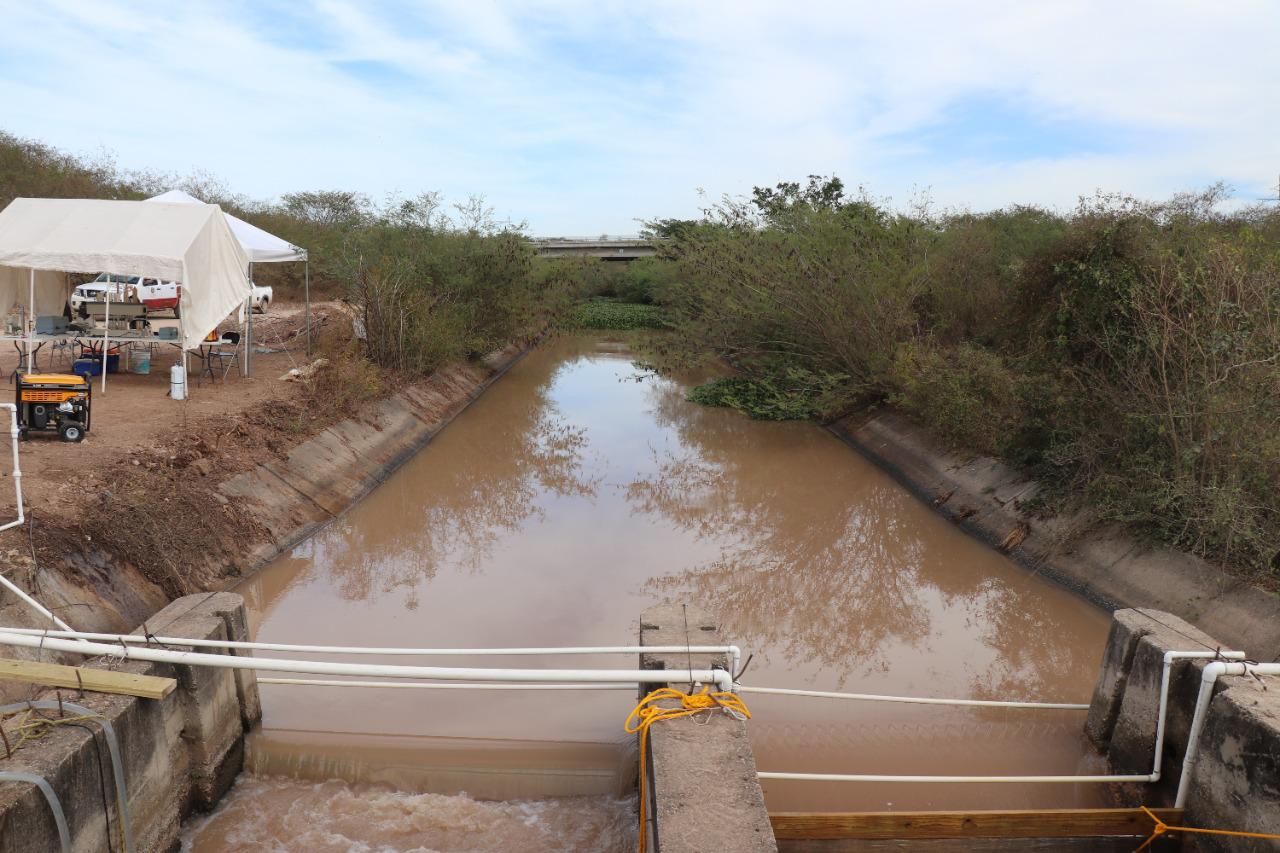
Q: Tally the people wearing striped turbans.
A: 0